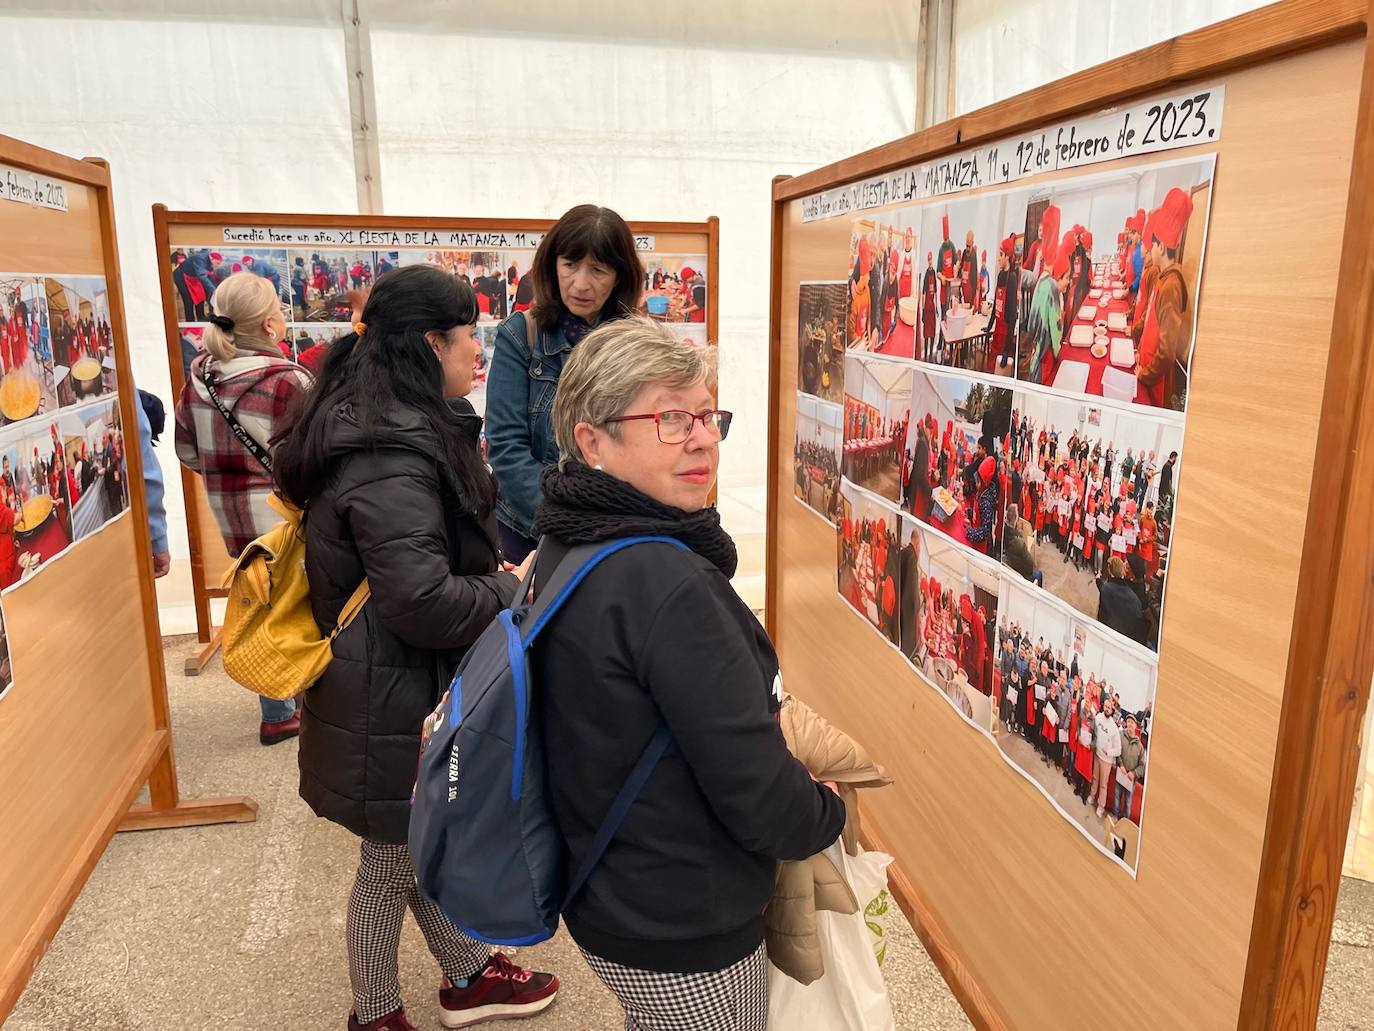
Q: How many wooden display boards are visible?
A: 3